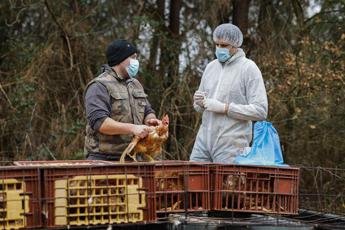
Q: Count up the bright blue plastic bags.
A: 1